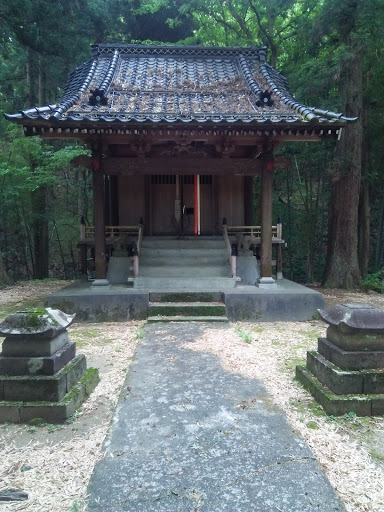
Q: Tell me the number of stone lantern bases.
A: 2